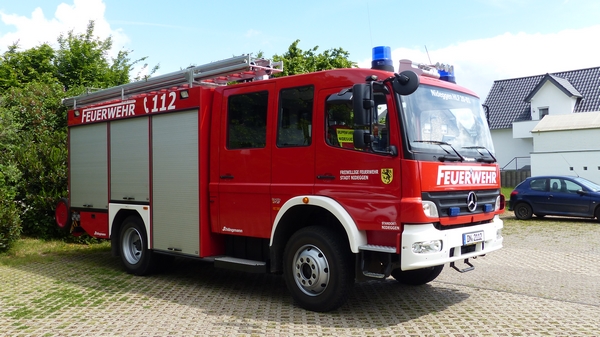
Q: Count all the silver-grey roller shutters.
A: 3